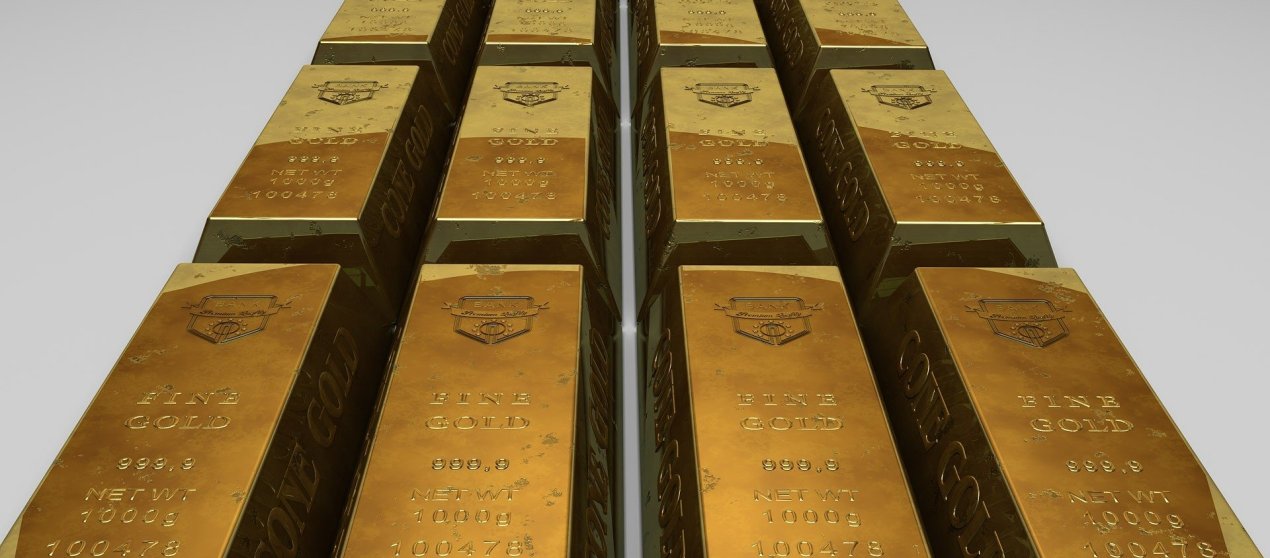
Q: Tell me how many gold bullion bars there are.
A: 12